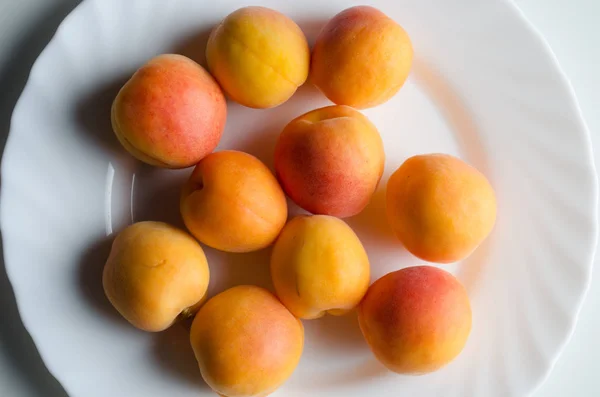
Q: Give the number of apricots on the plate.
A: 10